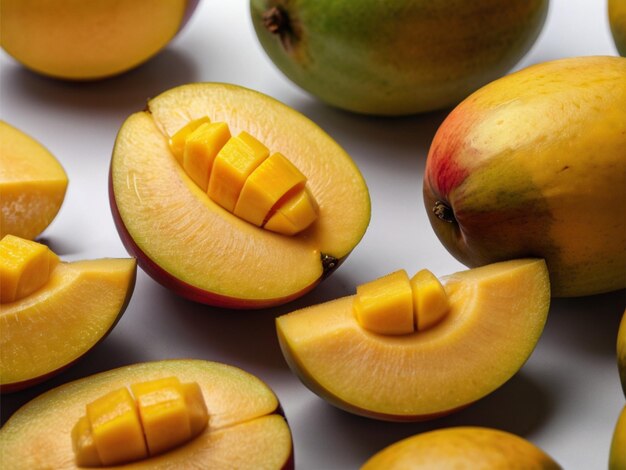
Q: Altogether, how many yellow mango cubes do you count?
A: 12